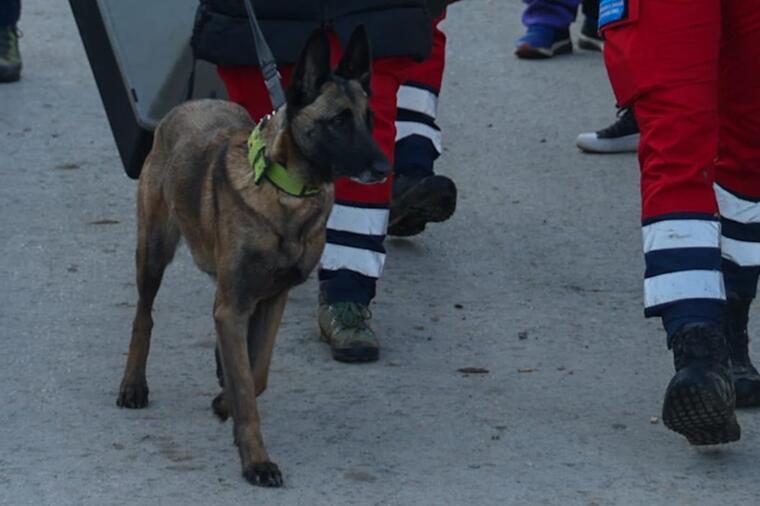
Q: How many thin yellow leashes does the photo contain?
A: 0